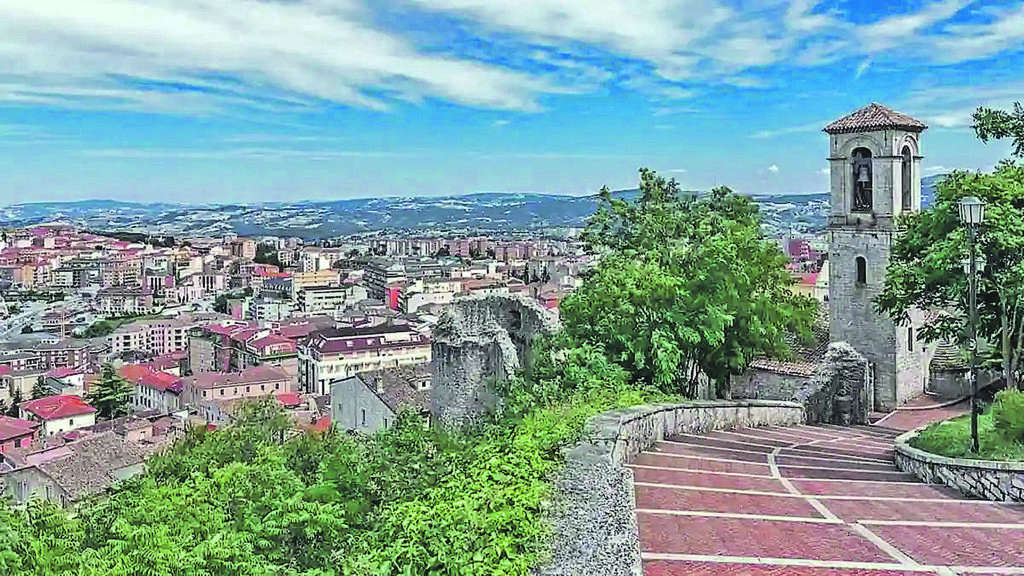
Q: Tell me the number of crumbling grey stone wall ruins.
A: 2